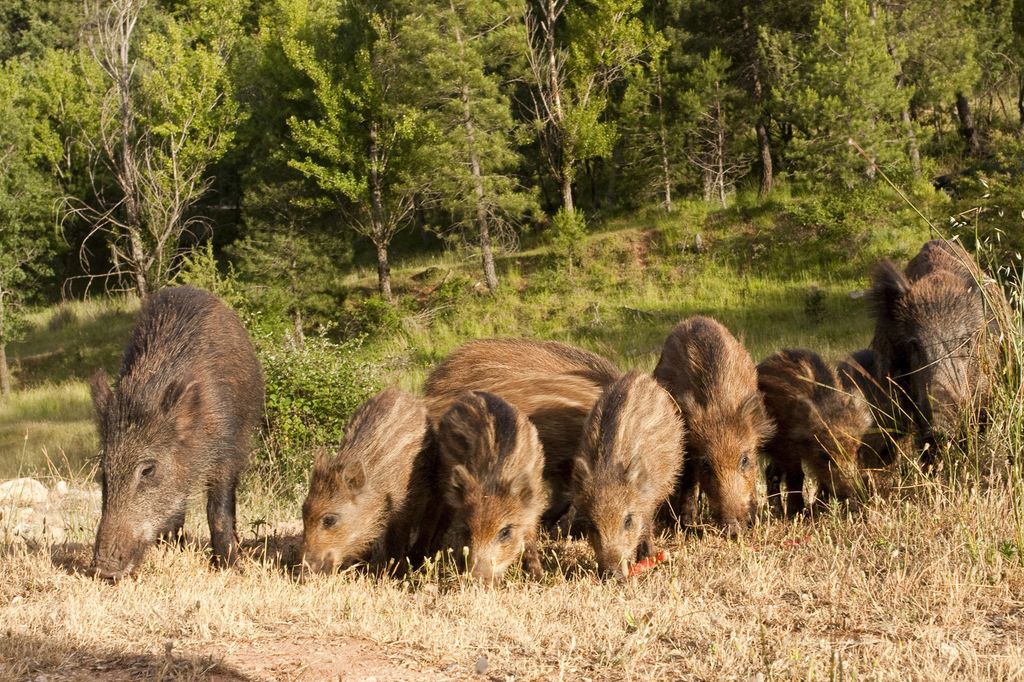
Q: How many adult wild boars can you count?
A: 2